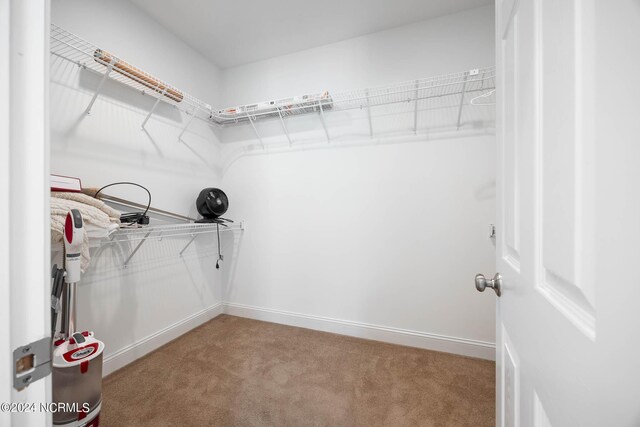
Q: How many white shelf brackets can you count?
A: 11